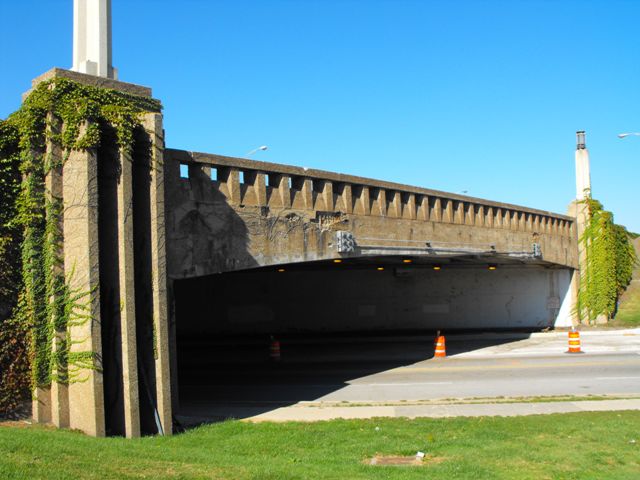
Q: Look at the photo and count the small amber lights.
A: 6